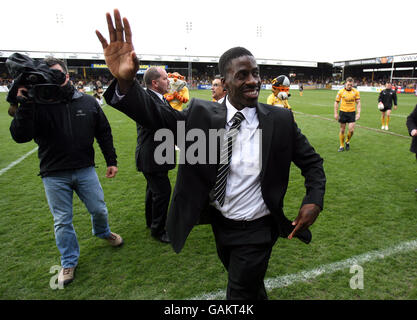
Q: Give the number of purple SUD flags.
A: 0